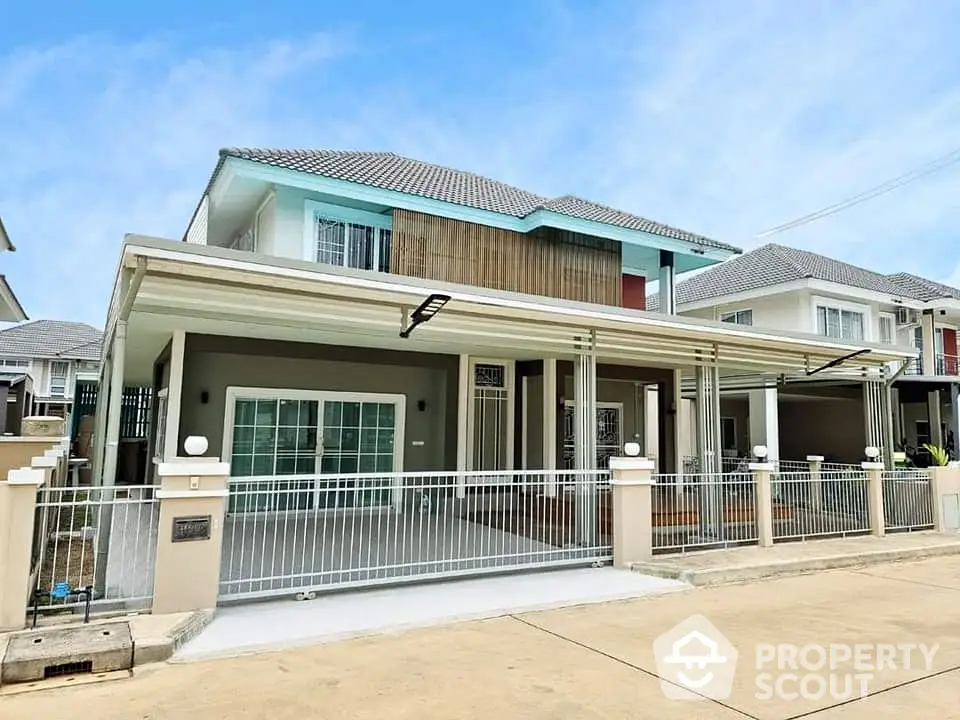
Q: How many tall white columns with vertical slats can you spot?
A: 3